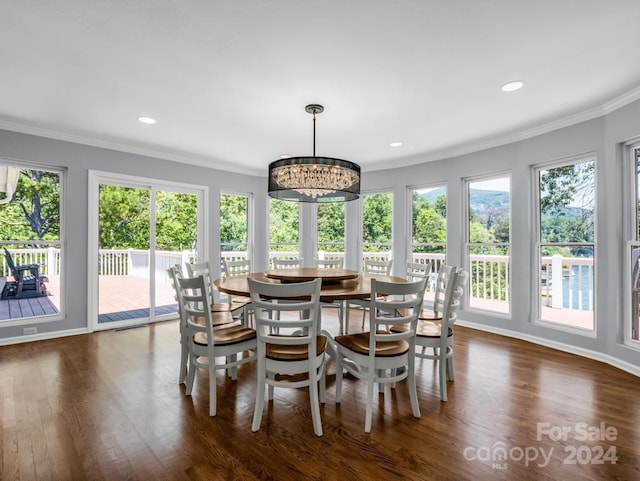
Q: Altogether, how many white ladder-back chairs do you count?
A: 12